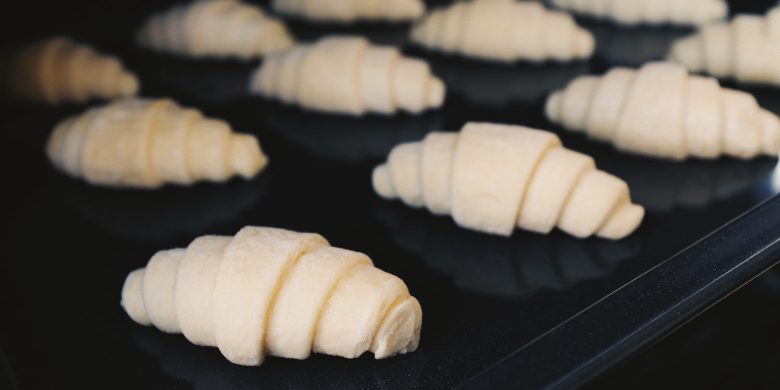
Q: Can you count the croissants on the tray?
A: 11